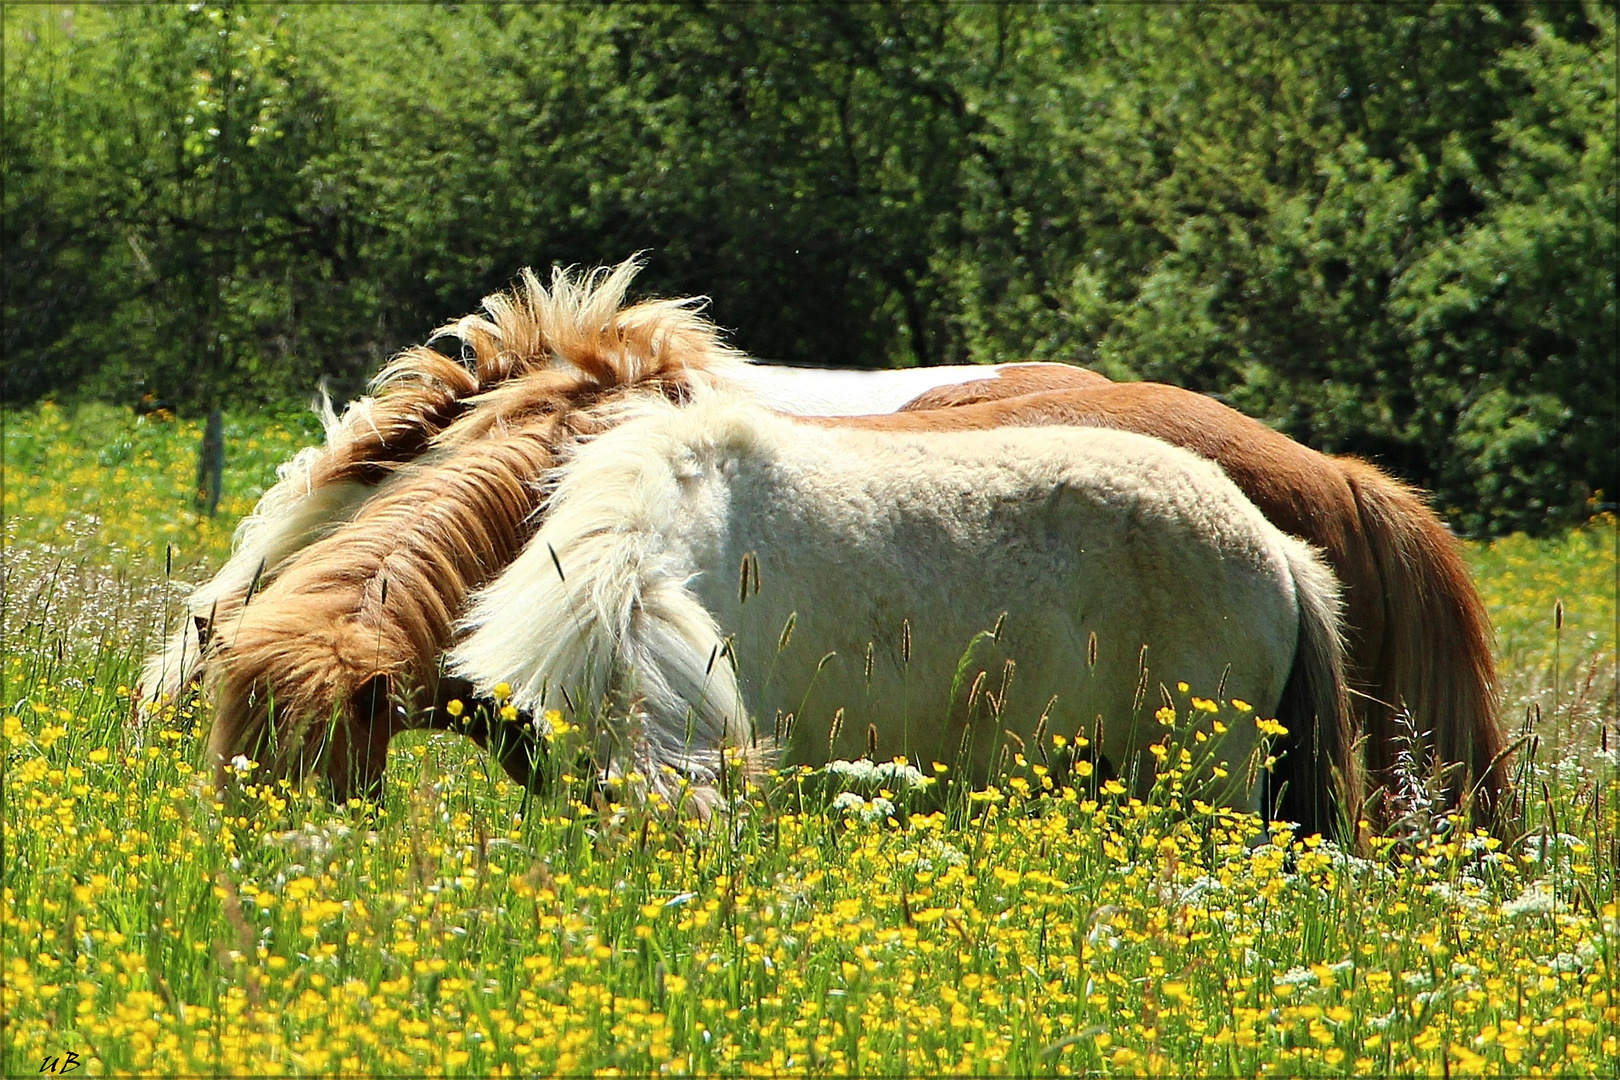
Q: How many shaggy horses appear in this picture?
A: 3